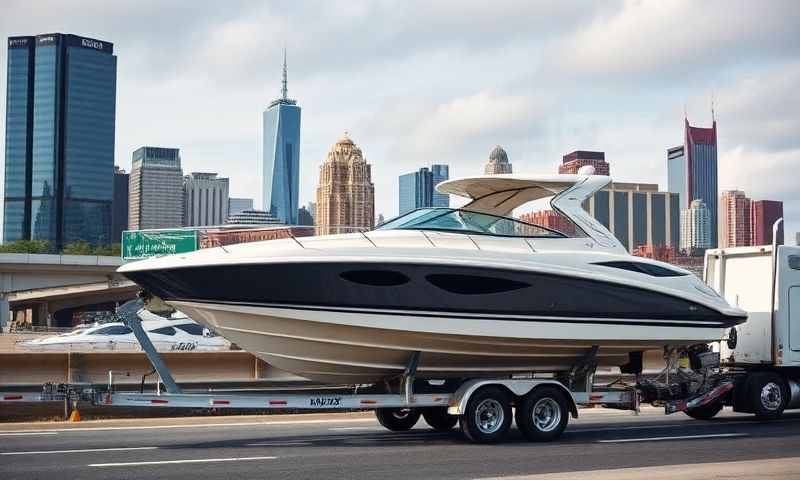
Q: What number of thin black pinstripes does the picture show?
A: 1